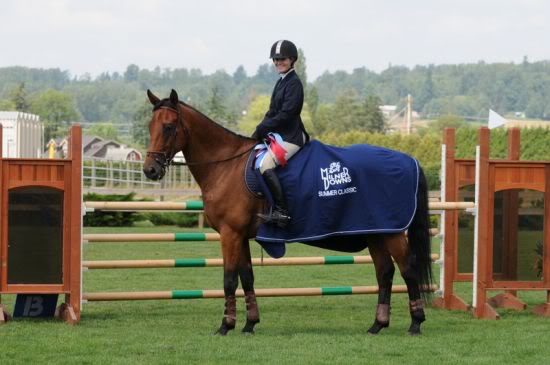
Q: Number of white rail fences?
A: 1